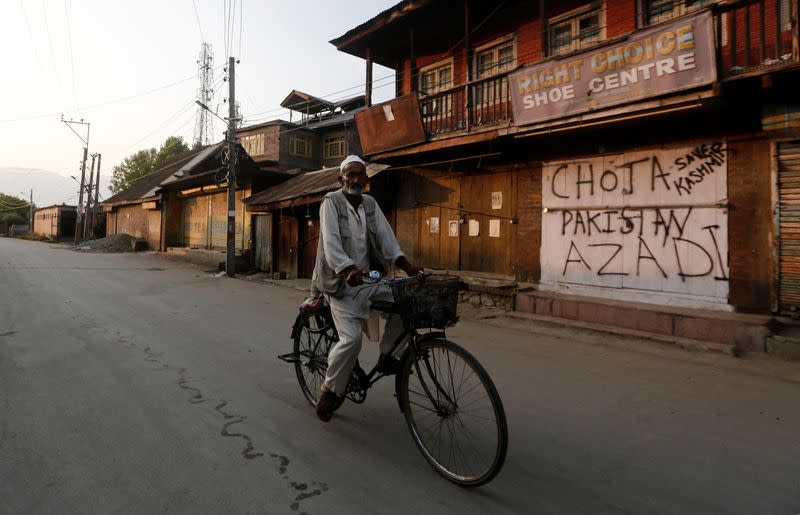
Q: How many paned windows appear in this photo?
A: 7